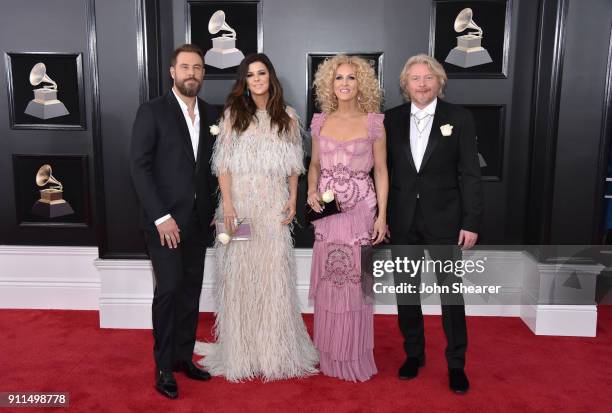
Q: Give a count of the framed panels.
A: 6